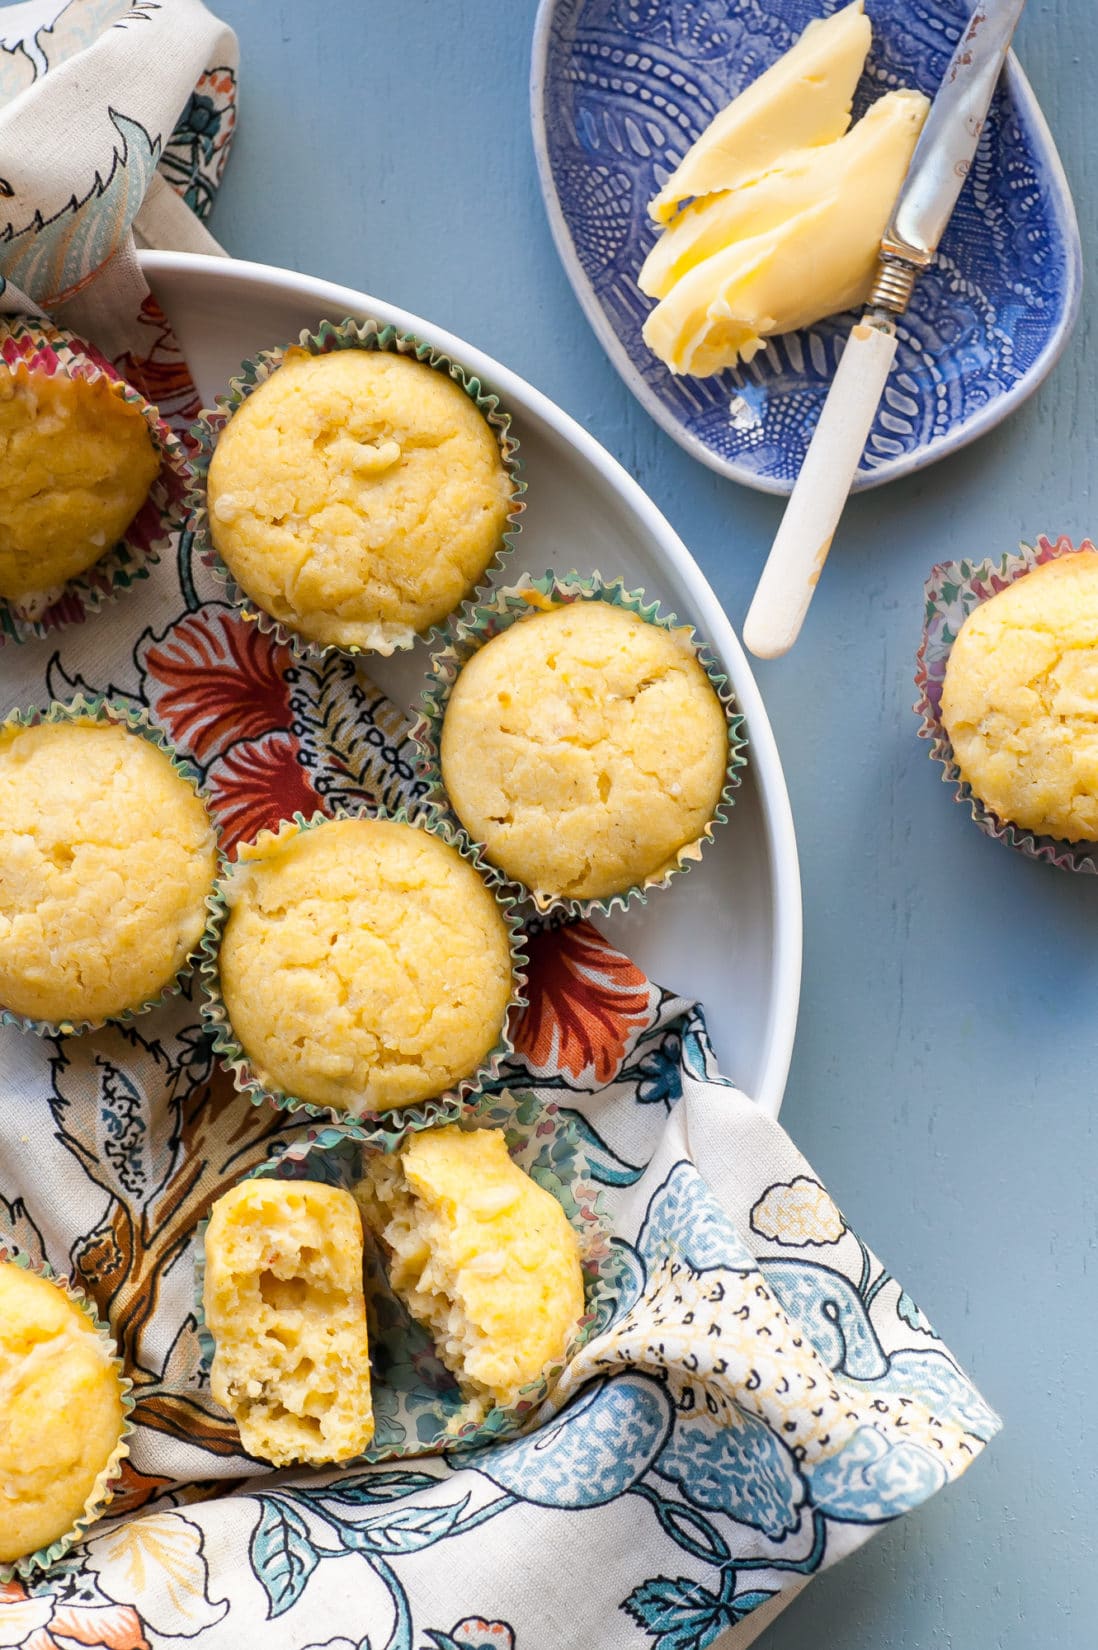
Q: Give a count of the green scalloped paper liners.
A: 6